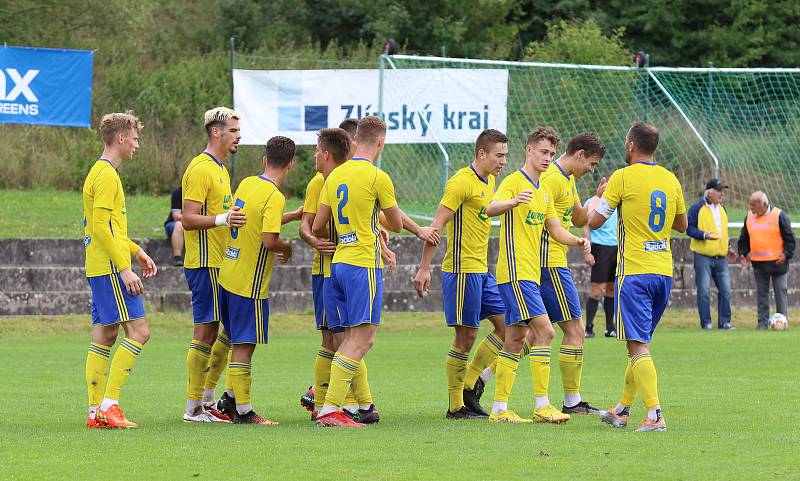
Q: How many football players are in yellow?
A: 10